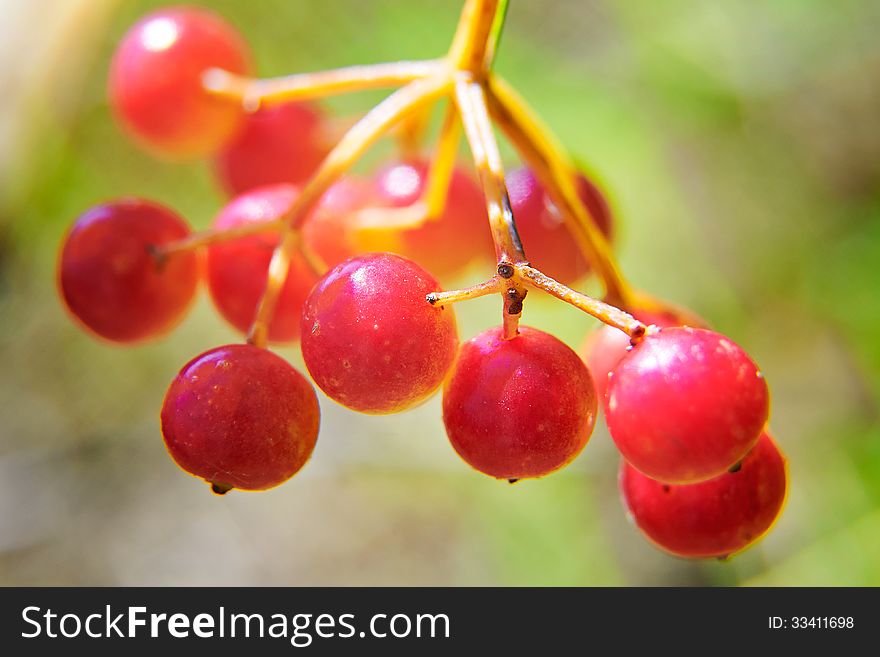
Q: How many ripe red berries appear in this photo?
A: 13